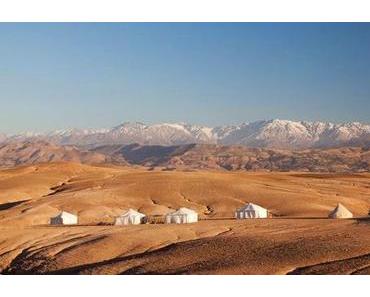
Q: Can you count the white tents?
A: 5